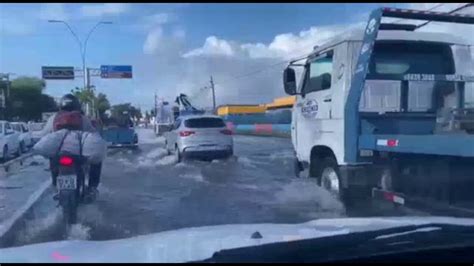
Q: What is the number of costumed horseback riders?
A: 0